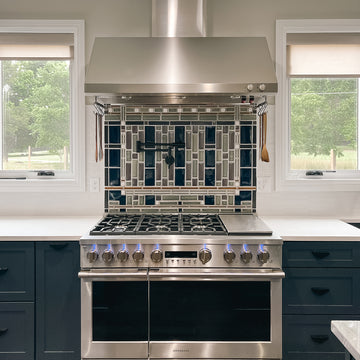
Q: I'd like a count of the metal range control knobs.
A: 9